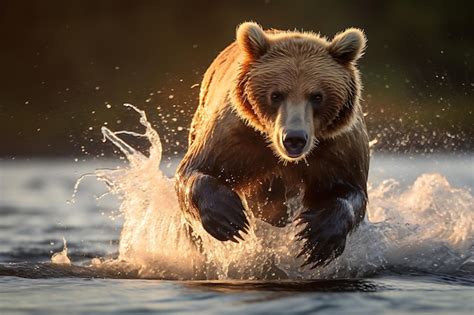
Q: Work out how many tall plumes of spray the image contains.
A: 1